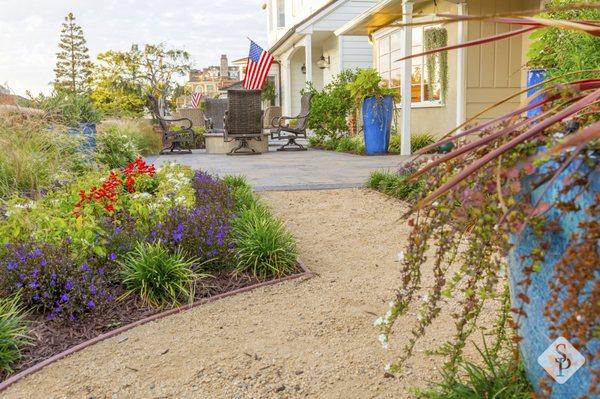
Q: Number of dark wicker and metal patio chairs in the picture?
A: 4